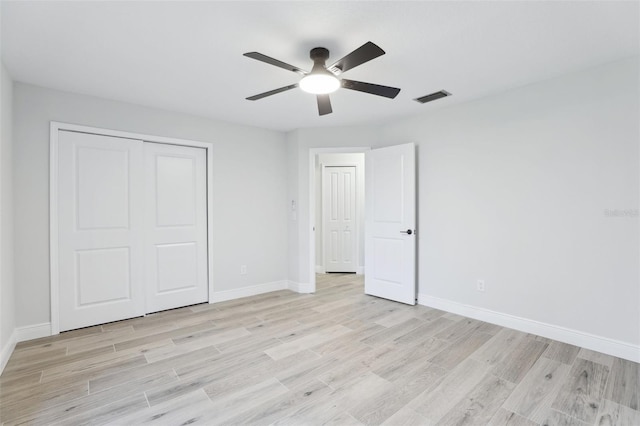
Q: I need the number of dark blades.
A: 5